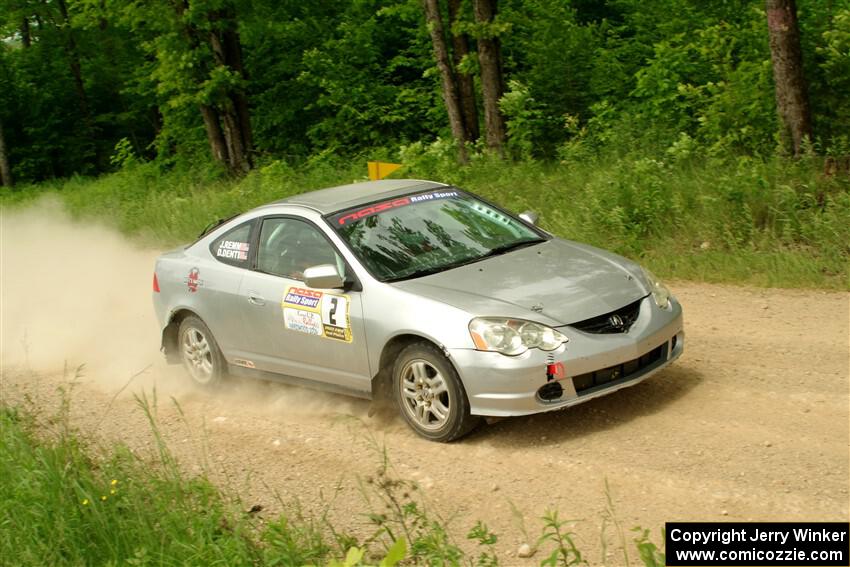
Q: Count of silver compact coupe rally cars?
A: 1